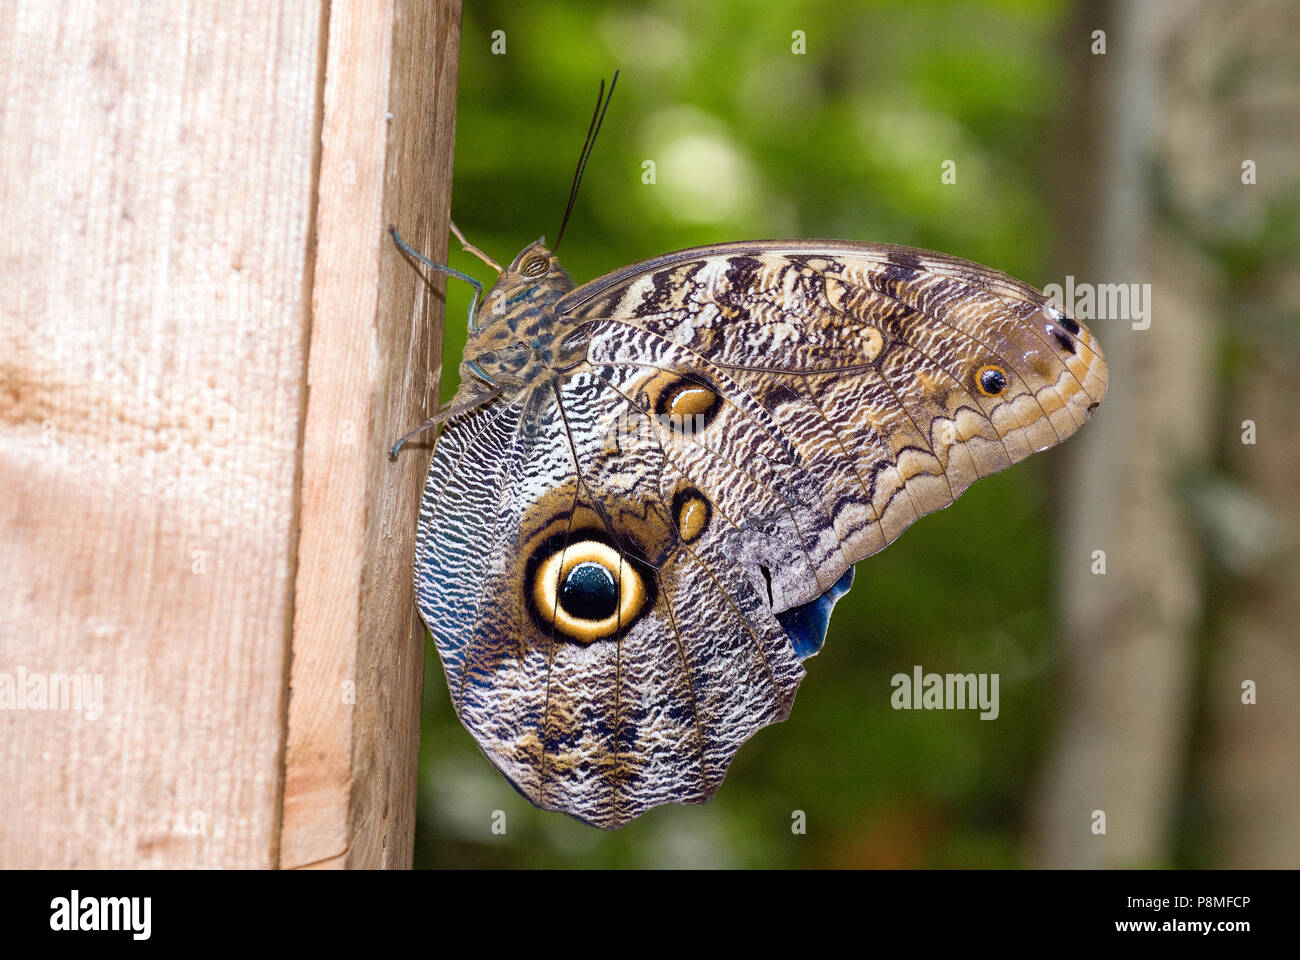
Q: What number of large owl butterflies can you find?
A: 1